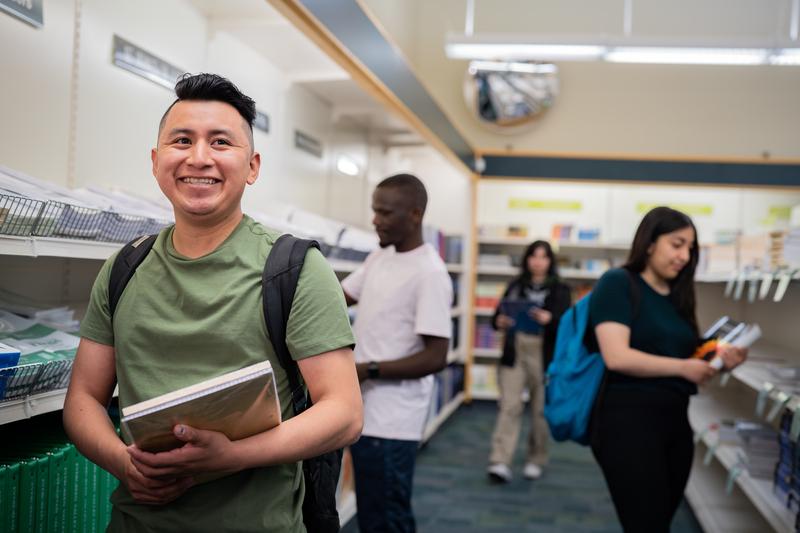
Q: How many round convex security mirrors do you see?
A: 1